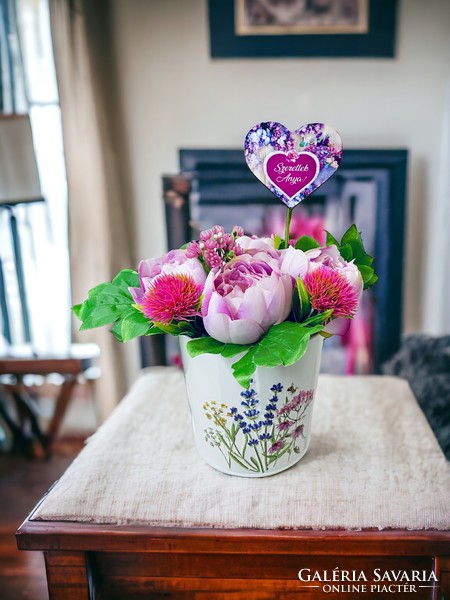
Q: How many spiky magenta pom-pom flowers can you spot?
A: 2